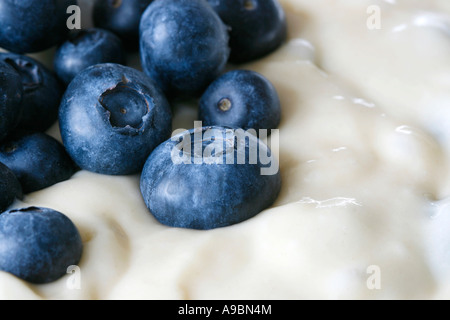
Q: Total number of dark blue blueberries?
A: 13